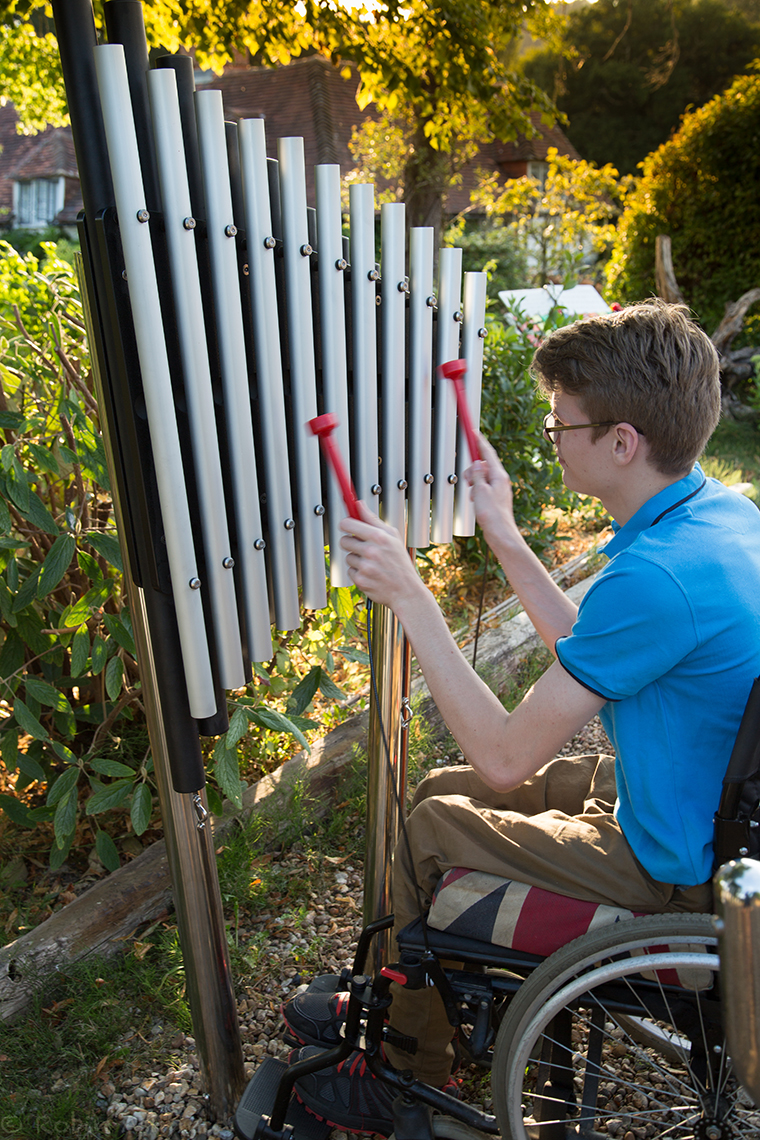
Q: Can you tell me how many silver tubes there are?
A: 11